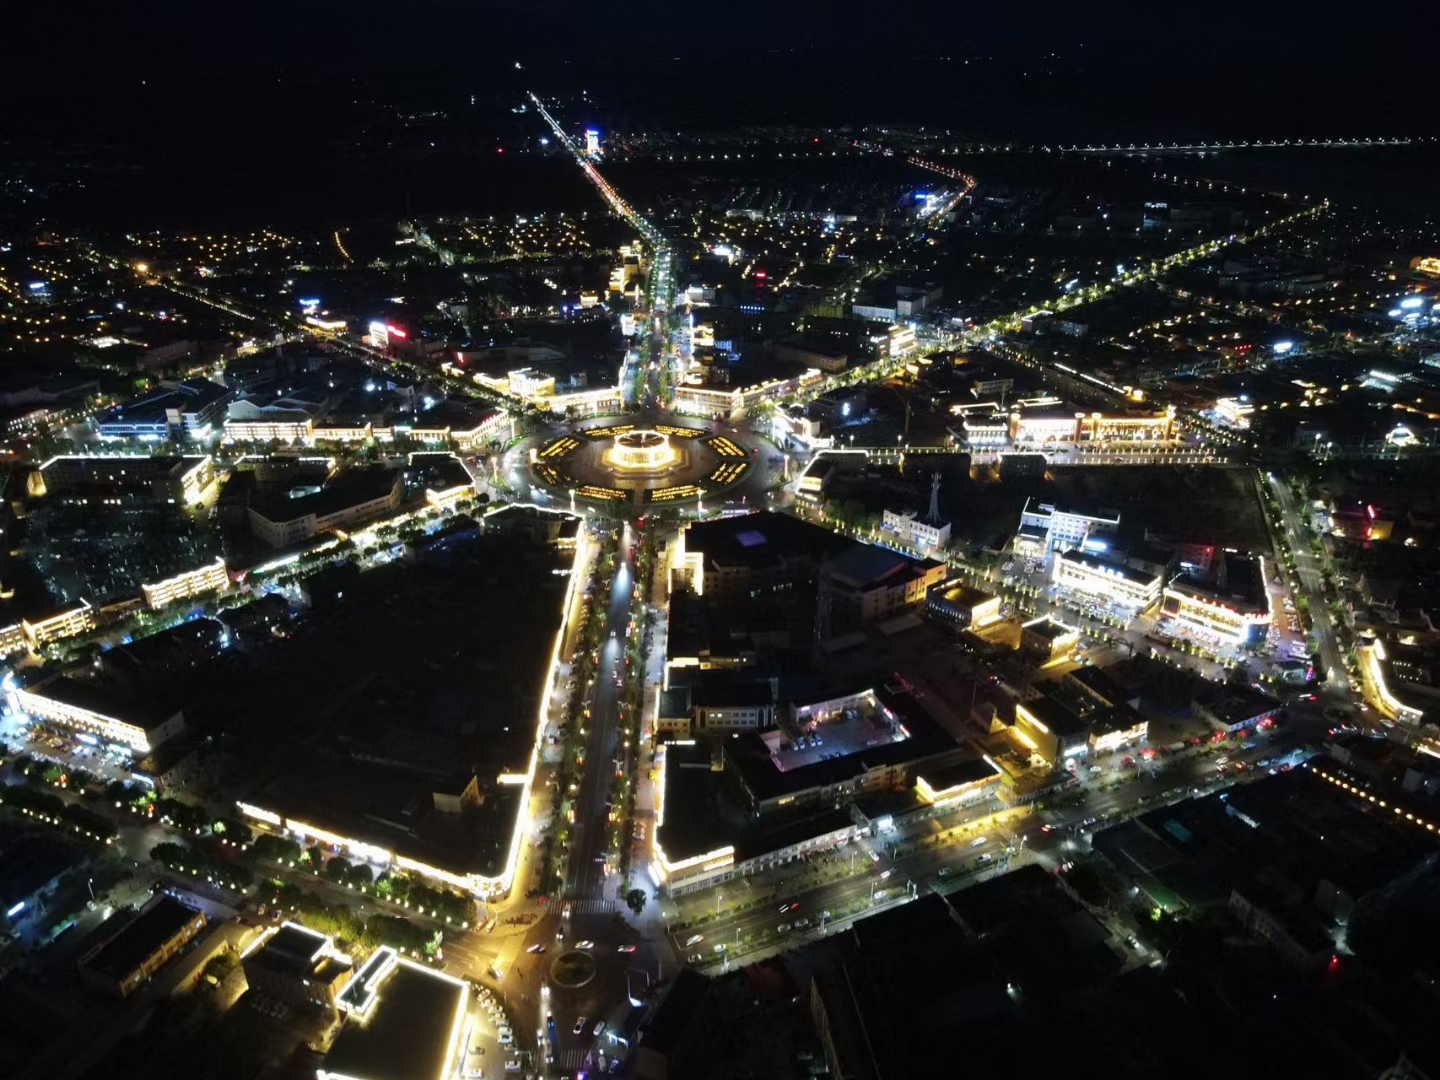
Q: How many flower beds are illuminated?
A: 8